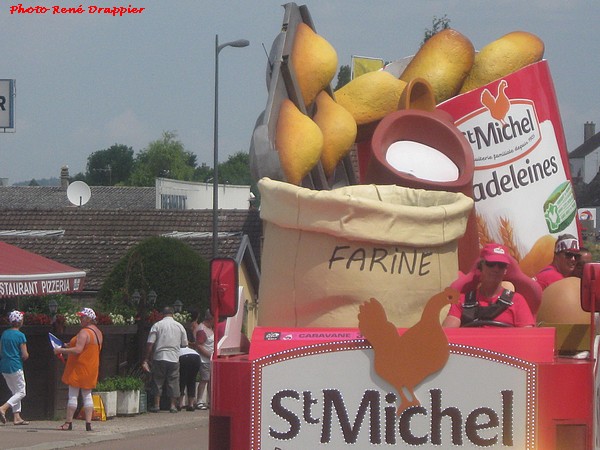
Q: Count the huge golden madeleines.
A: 6